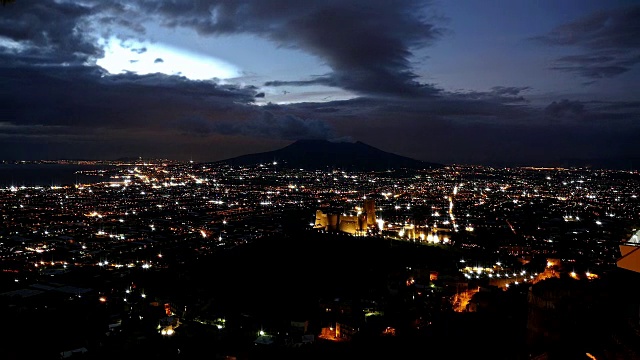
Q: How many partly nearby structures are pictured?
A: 1